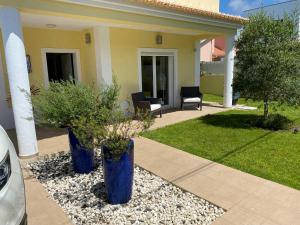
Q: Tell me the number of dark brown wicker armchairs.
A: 2